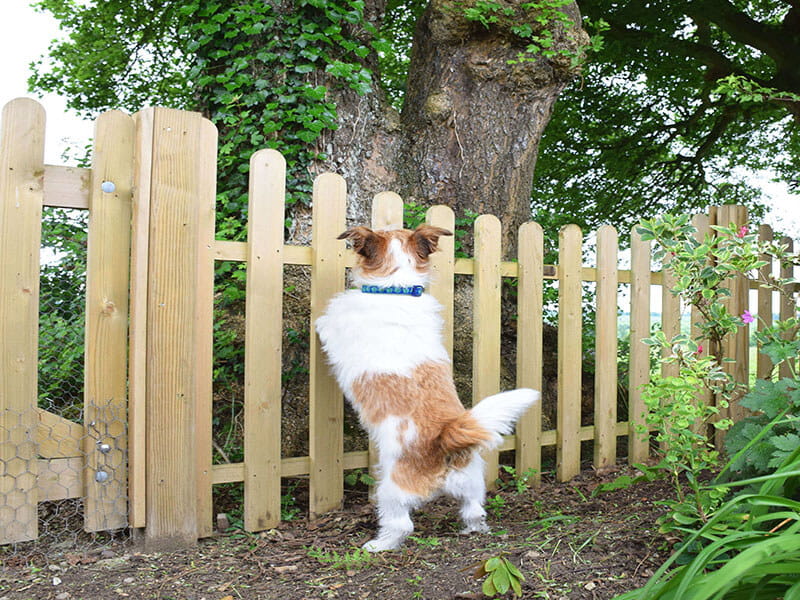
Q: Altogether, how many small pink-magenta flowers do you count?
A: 3